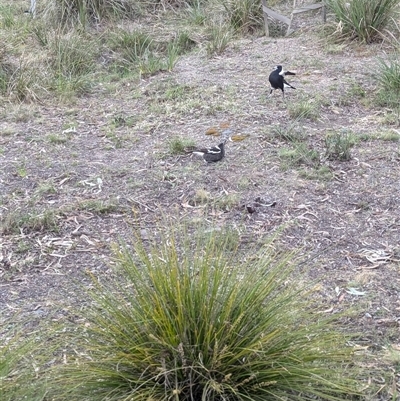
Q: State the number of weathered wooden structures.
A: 1